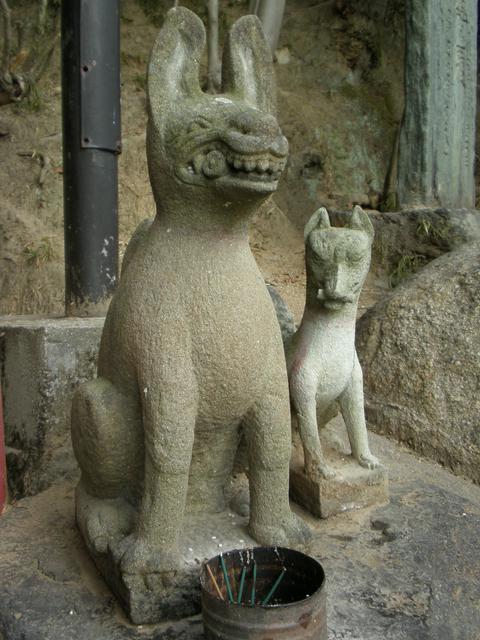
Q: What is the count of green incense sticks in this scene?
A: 4